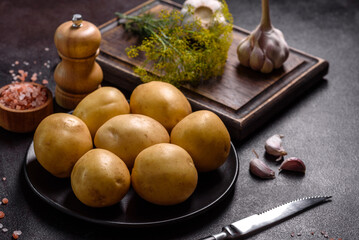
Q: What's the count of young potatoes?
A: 7